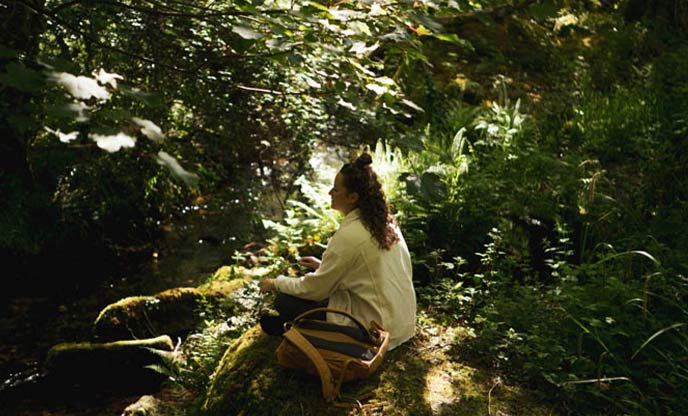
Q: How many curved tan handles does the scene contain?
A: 1